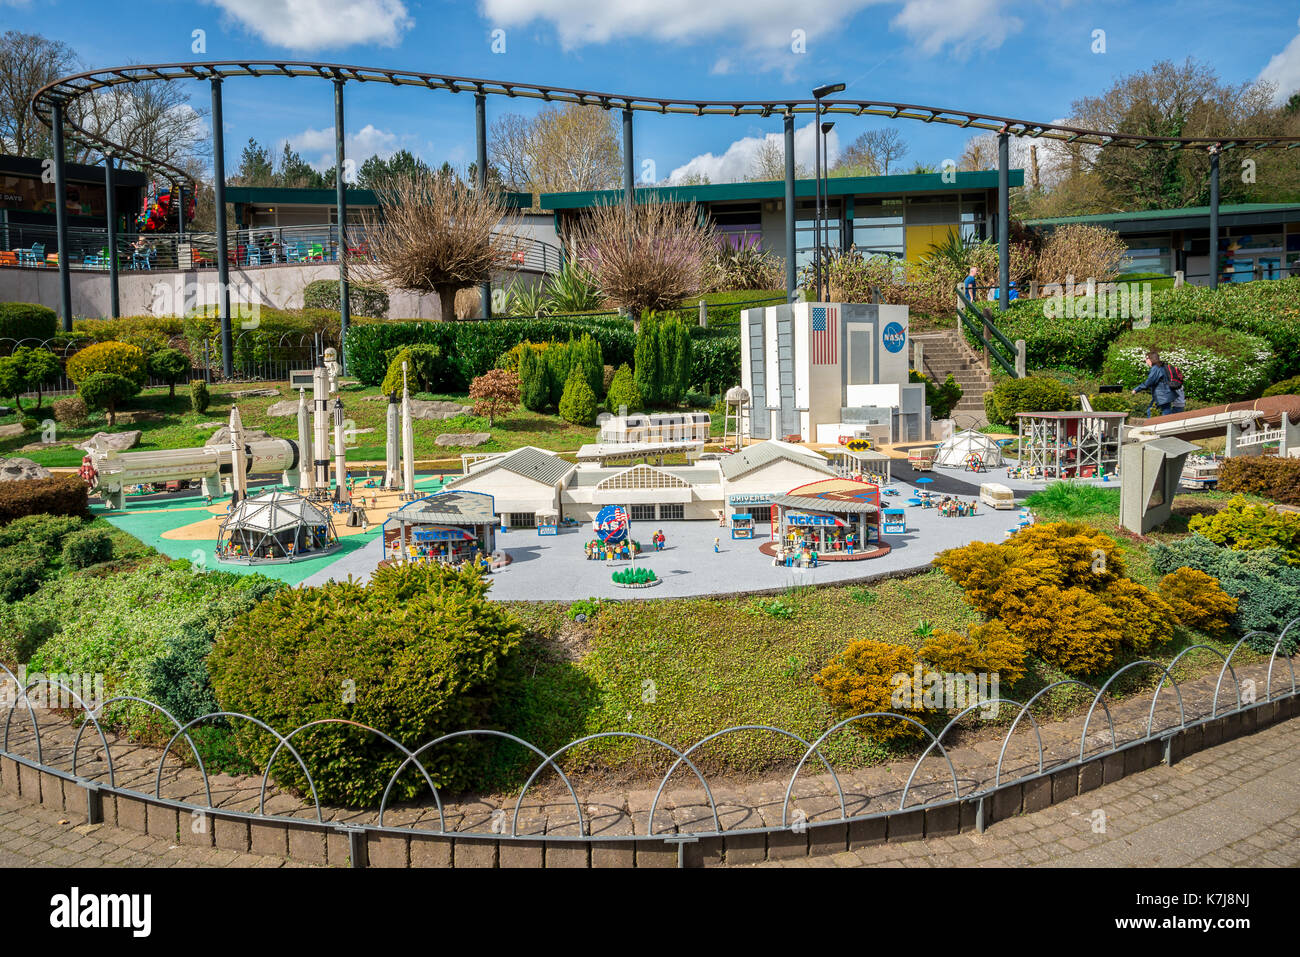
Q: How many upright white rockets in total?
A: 6